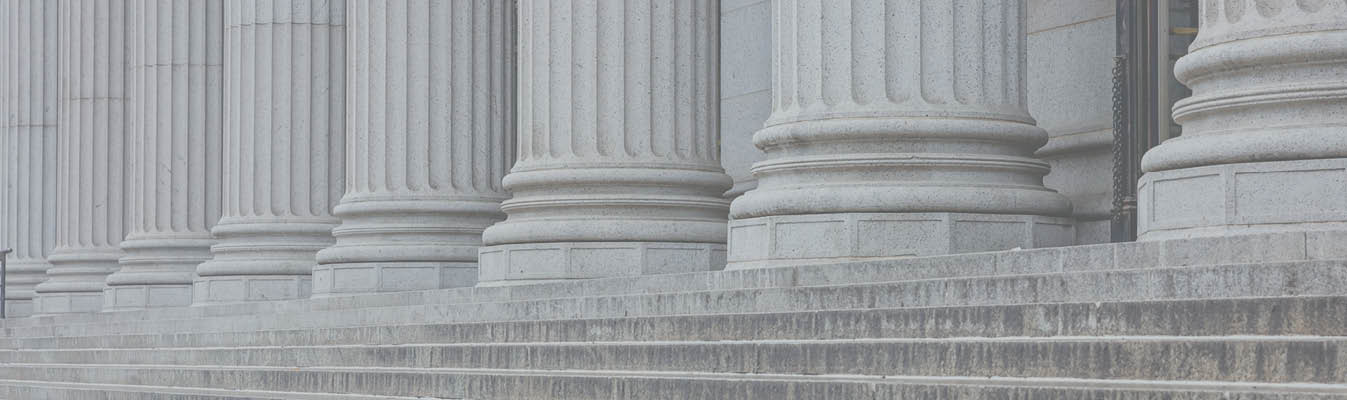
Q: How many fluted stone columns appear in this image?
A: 8